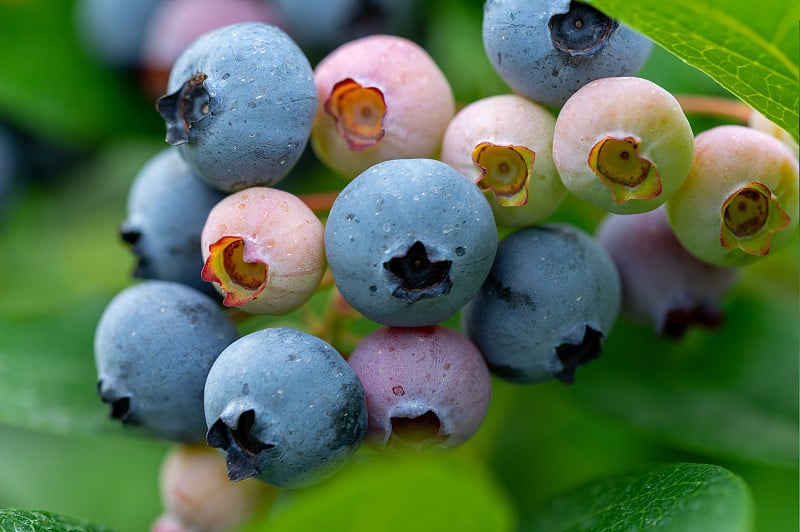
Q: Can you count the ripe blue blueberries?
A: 7